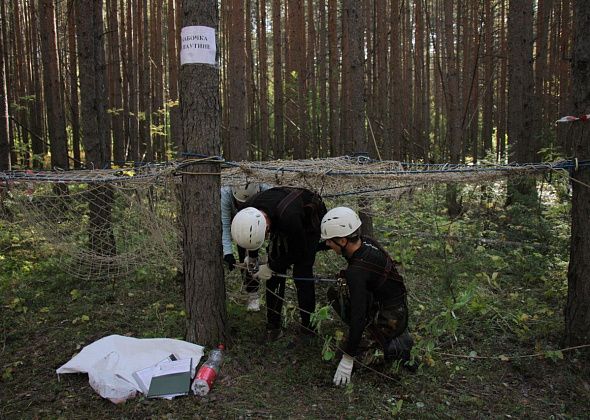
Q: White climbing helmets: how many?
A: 3